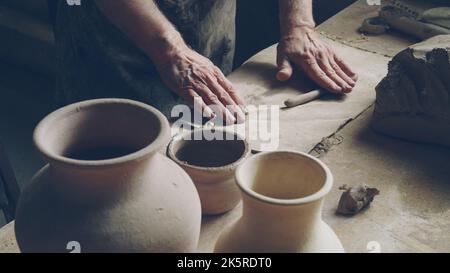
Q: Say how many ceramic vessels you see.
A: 3